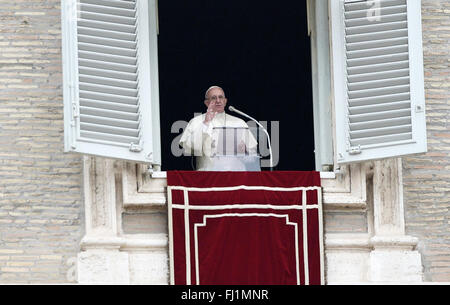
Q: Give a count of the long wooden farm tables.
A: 0